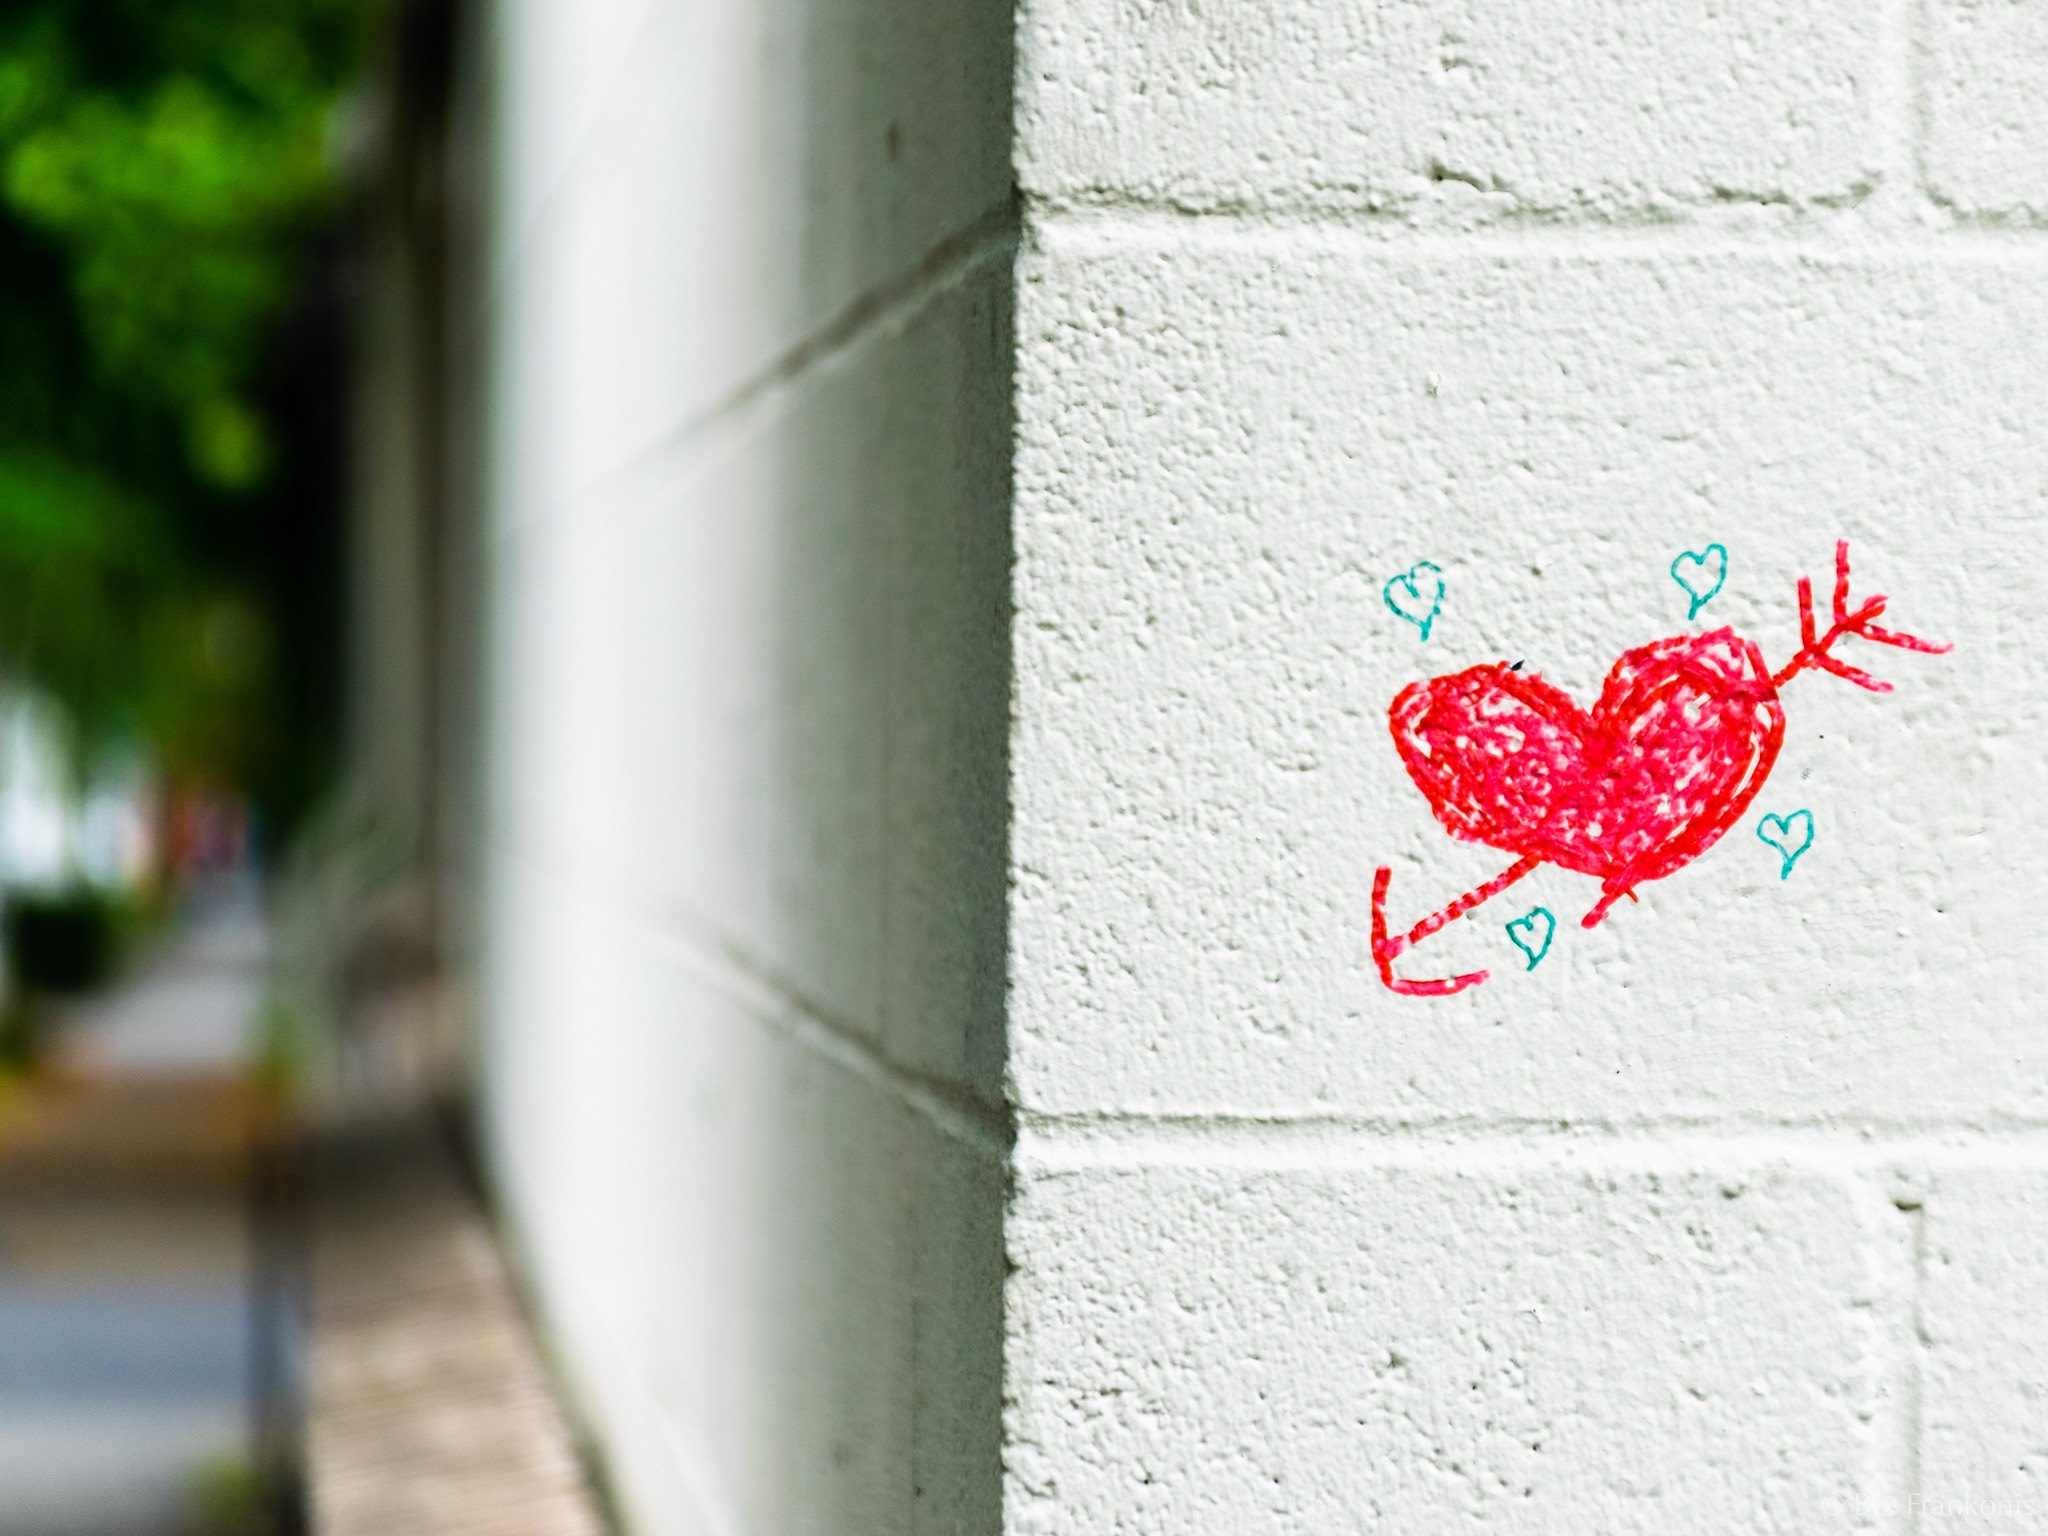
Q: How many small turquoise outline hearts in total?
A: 4